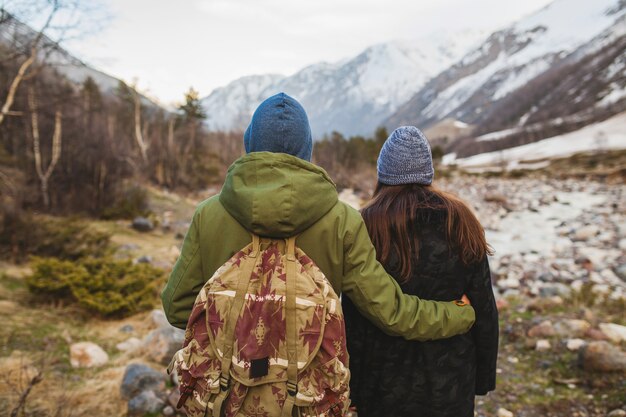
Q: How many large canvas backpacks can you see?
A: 1